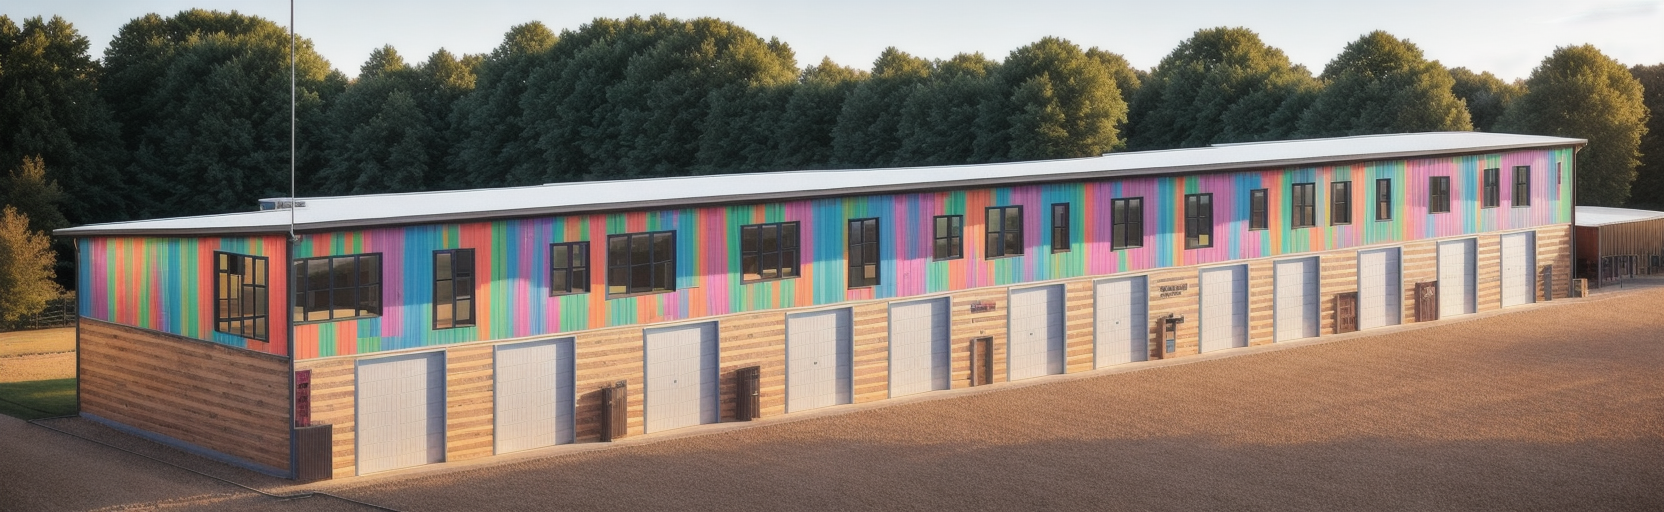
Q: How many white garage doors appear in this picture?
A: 12